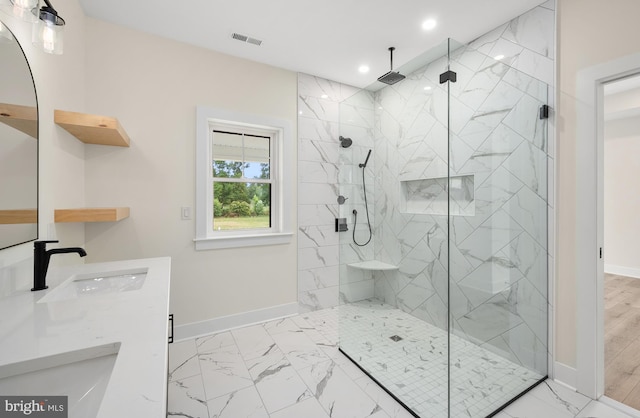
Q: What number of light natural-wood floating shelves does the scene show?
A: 2